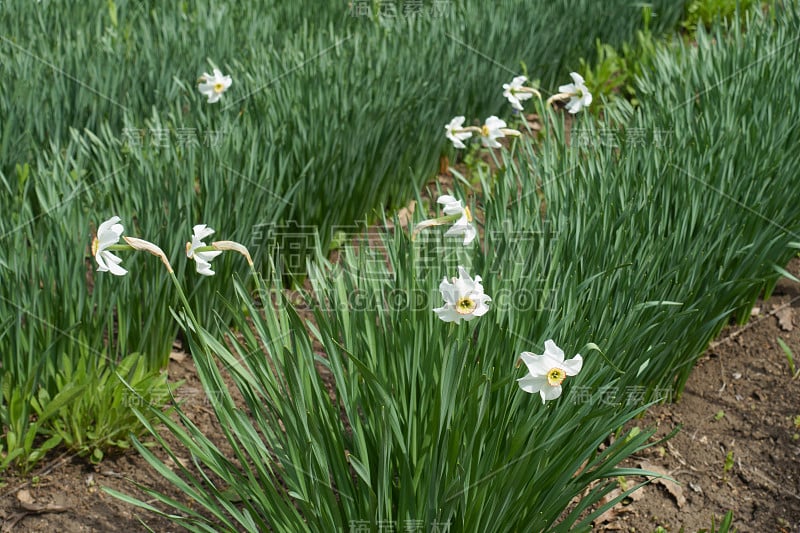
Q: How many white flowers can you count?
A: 10